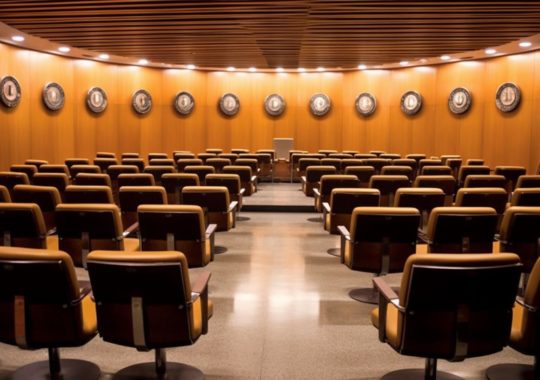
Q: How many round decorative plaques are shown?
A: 12